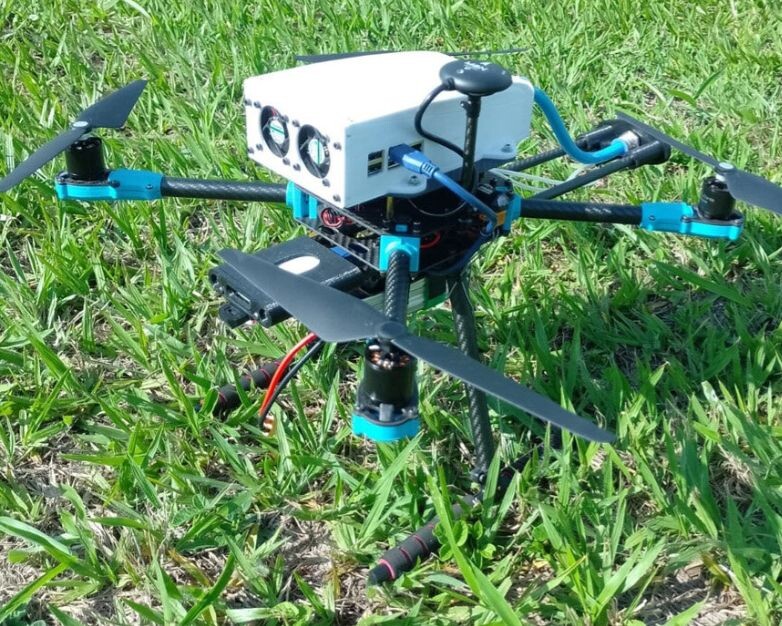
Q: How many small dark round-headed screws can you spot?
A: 12